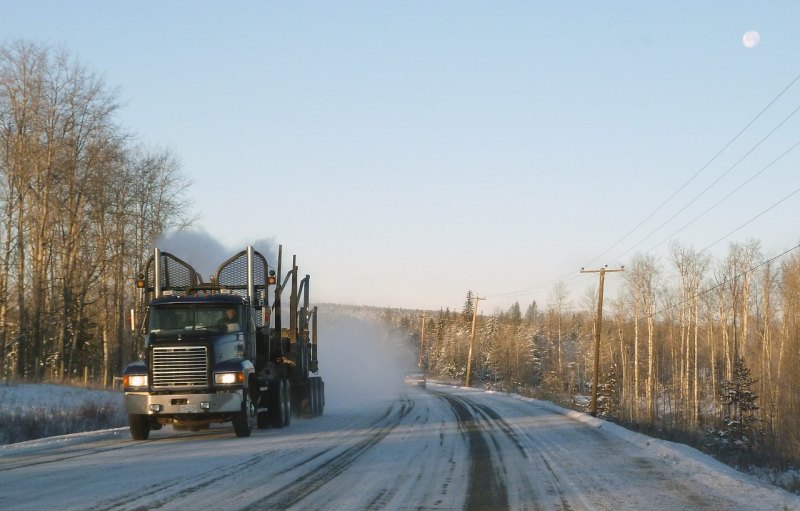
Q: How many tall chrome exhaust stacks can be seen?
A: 2